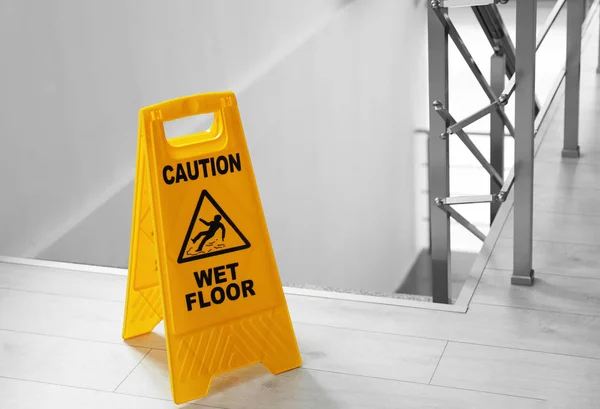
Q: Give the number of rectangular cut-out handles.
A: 1